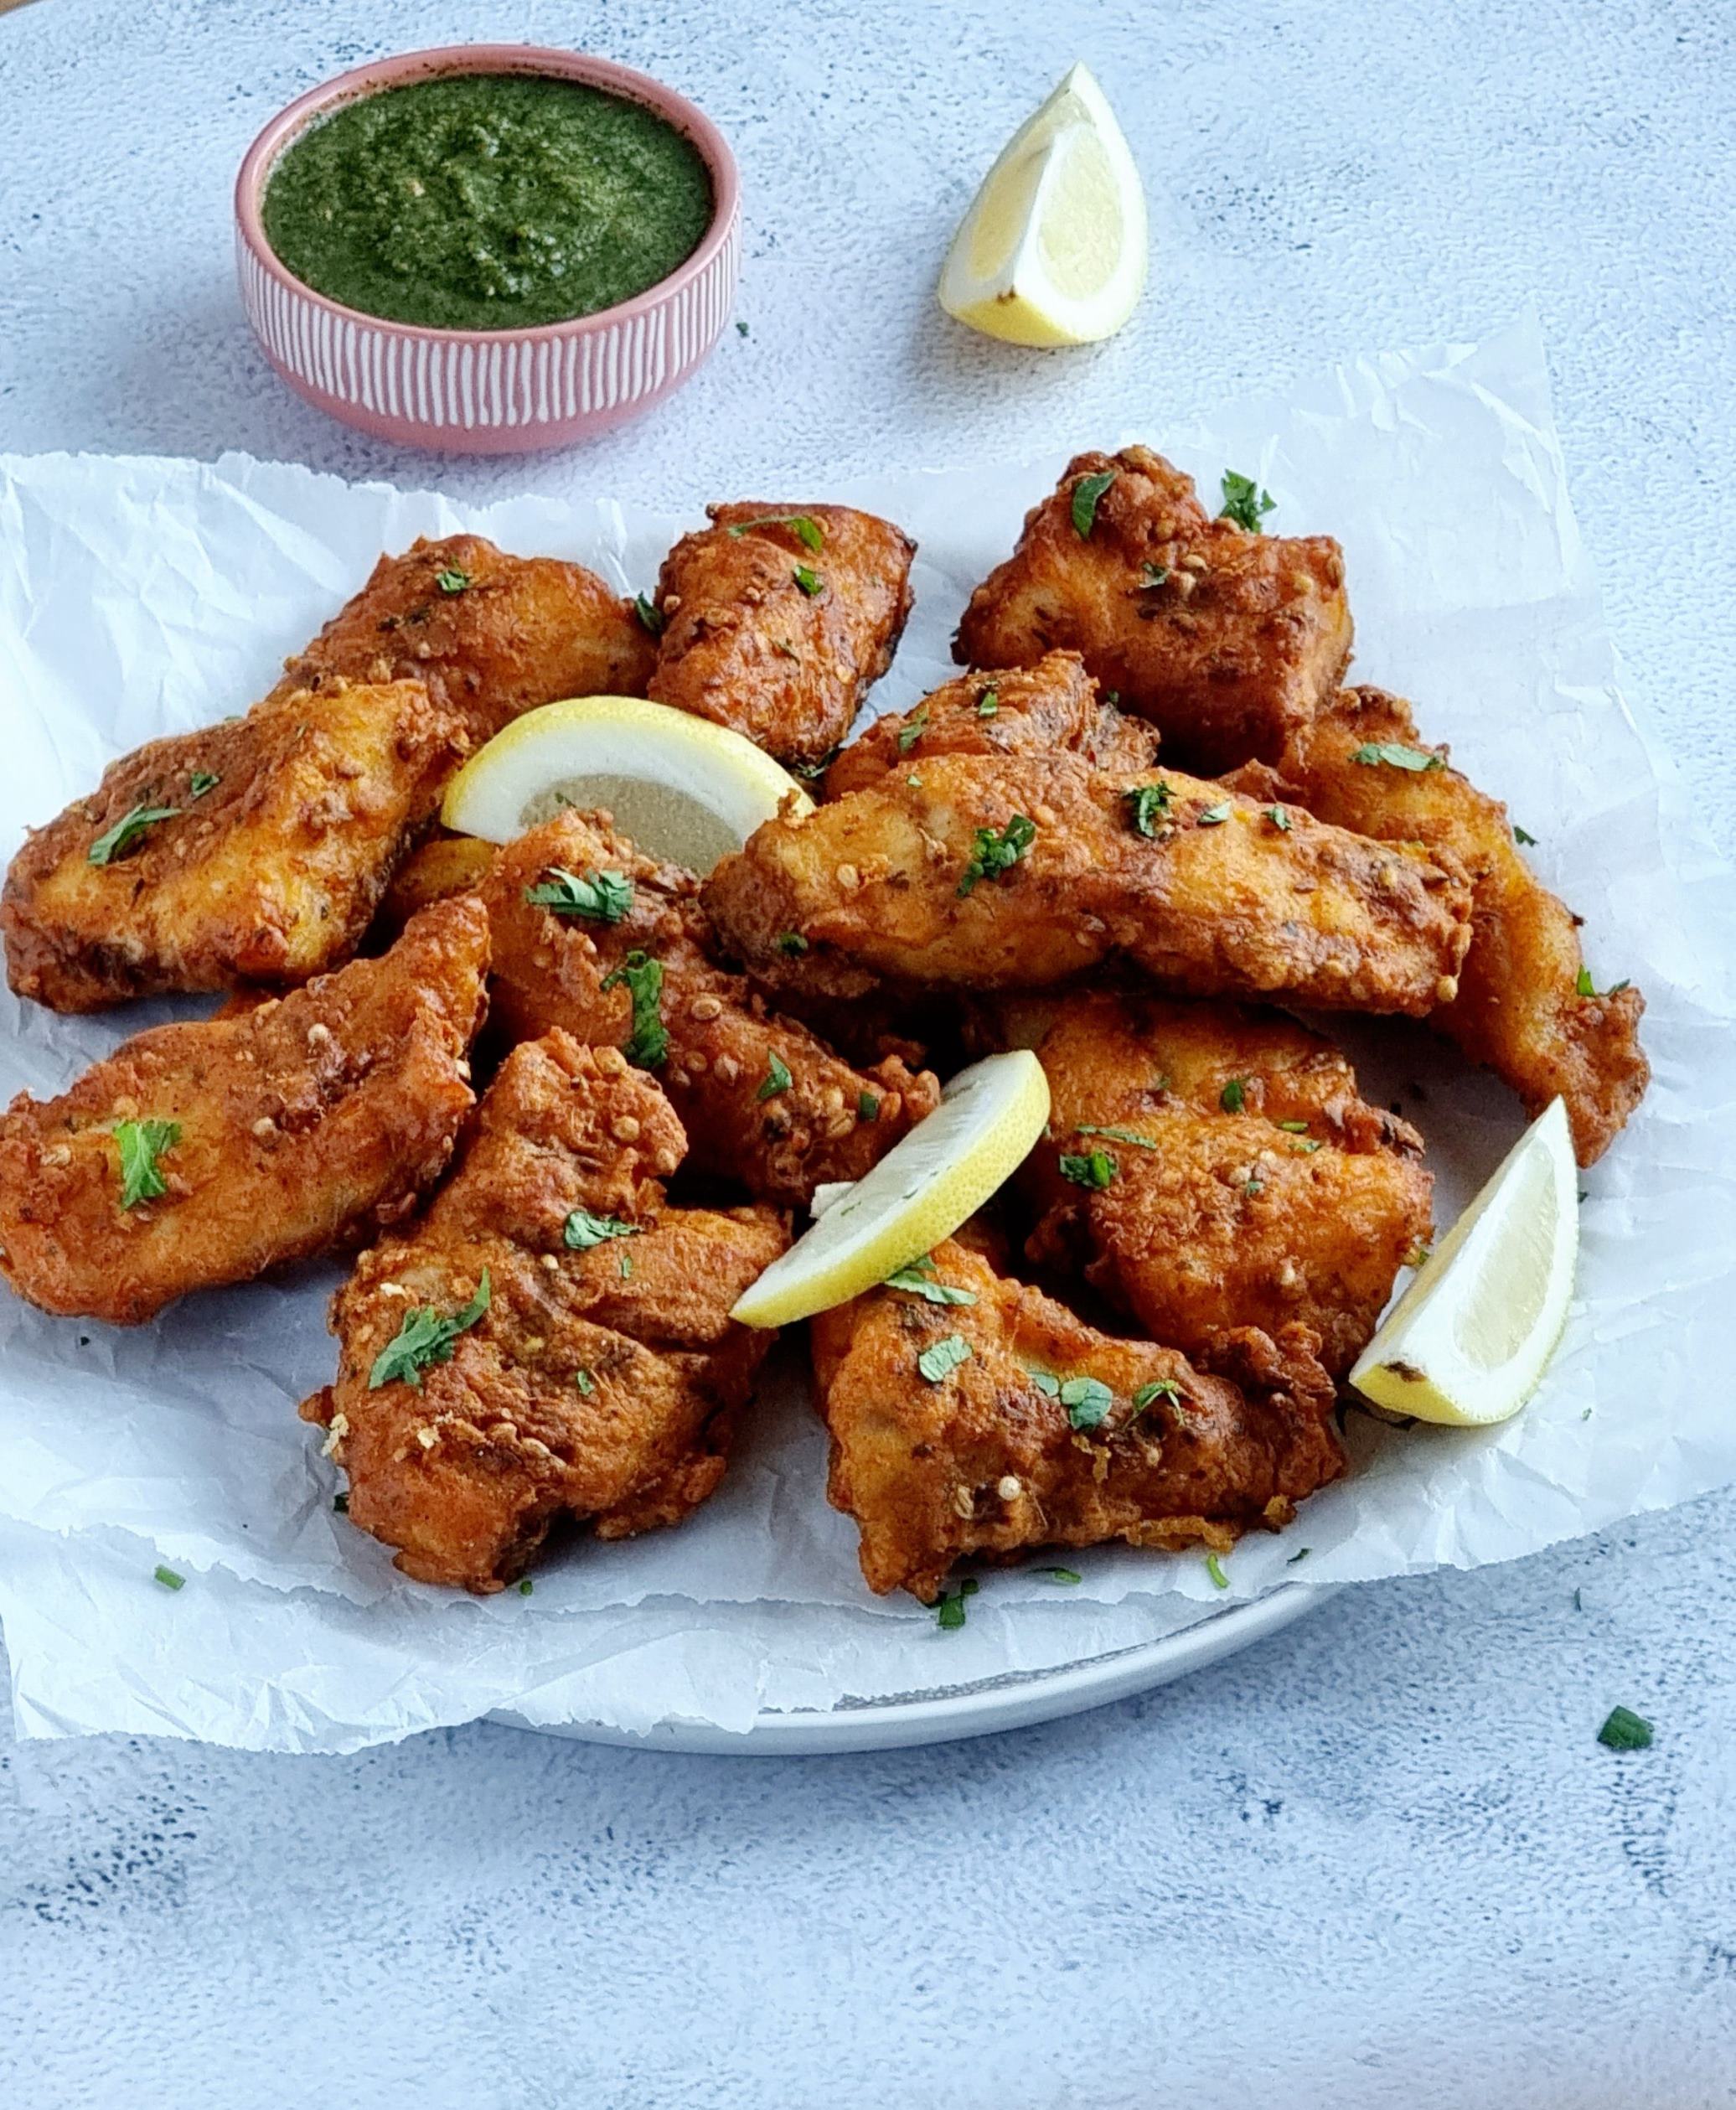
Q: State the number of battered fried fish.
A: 12